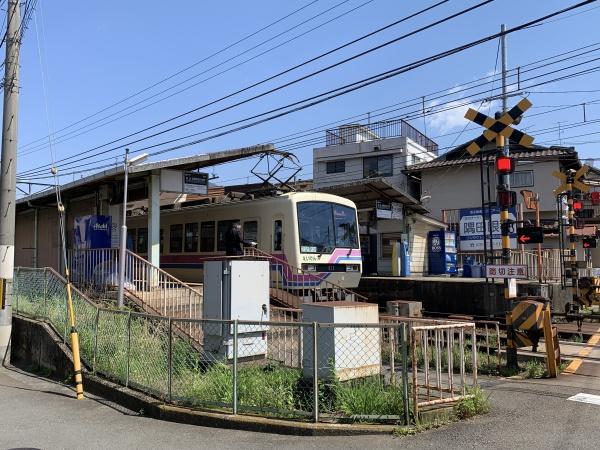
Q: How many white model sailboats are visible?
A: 0